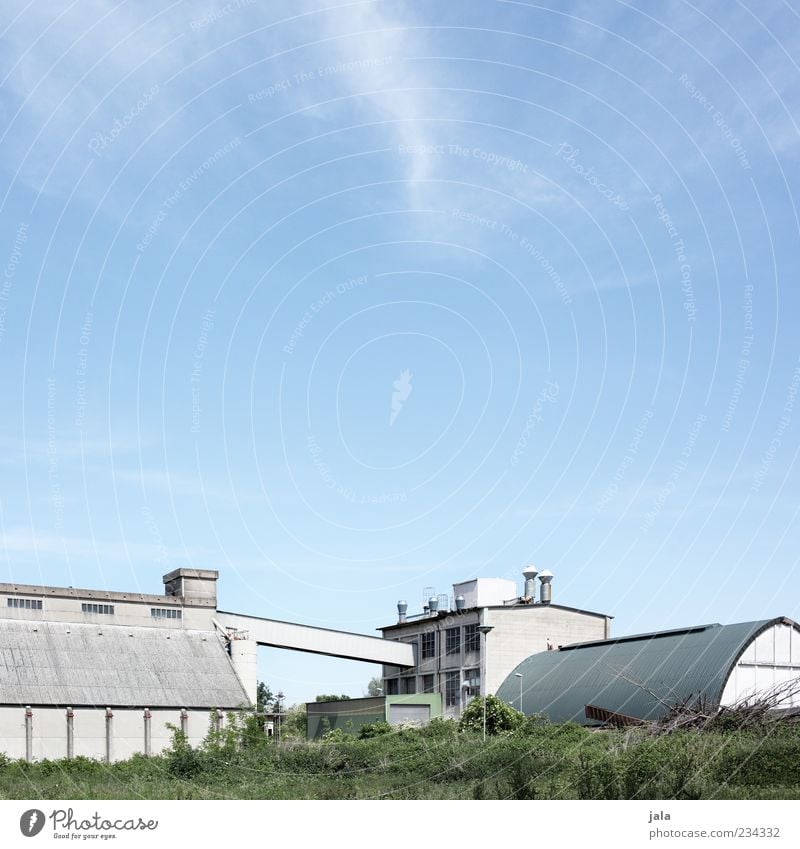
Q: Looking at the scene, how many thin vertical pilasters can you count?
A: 6